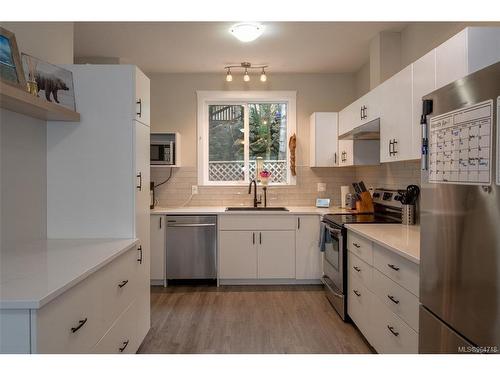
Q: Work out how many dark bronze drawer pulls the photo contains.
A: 9